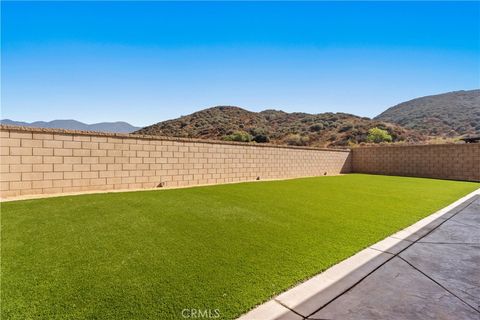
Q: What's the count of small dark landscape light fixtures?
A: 3